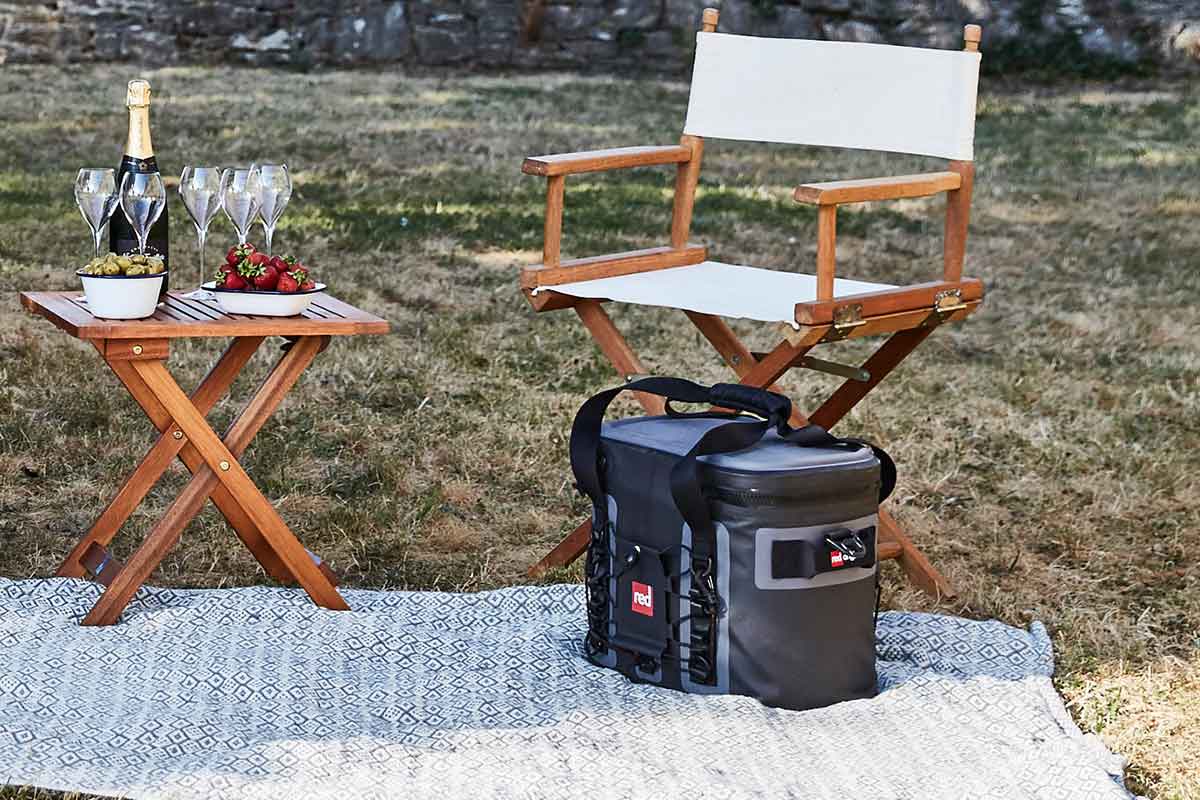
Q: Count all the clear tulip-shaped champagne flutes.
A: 5